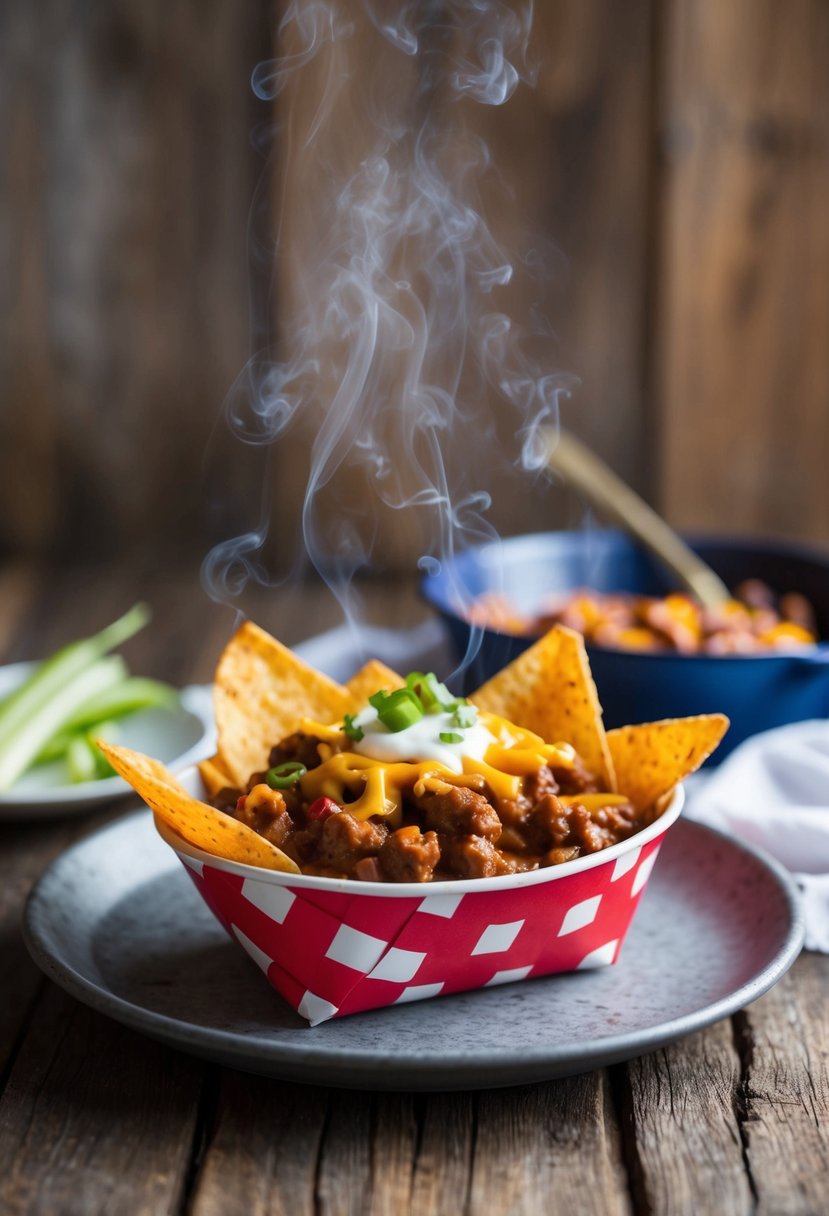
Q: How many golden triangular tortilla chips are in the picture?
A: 5